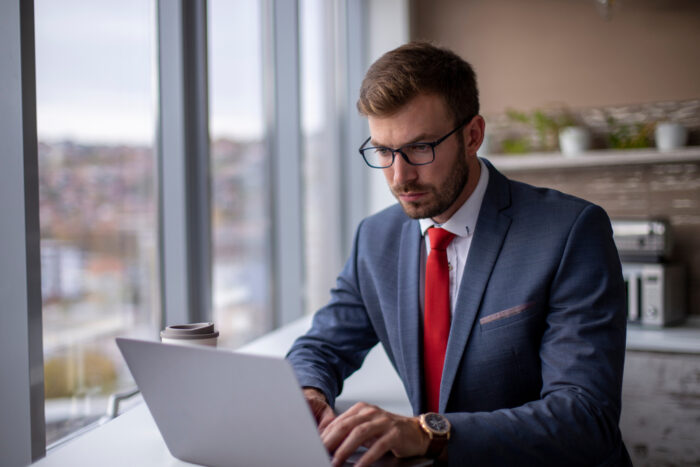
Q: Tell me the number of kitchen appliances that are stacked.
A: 2